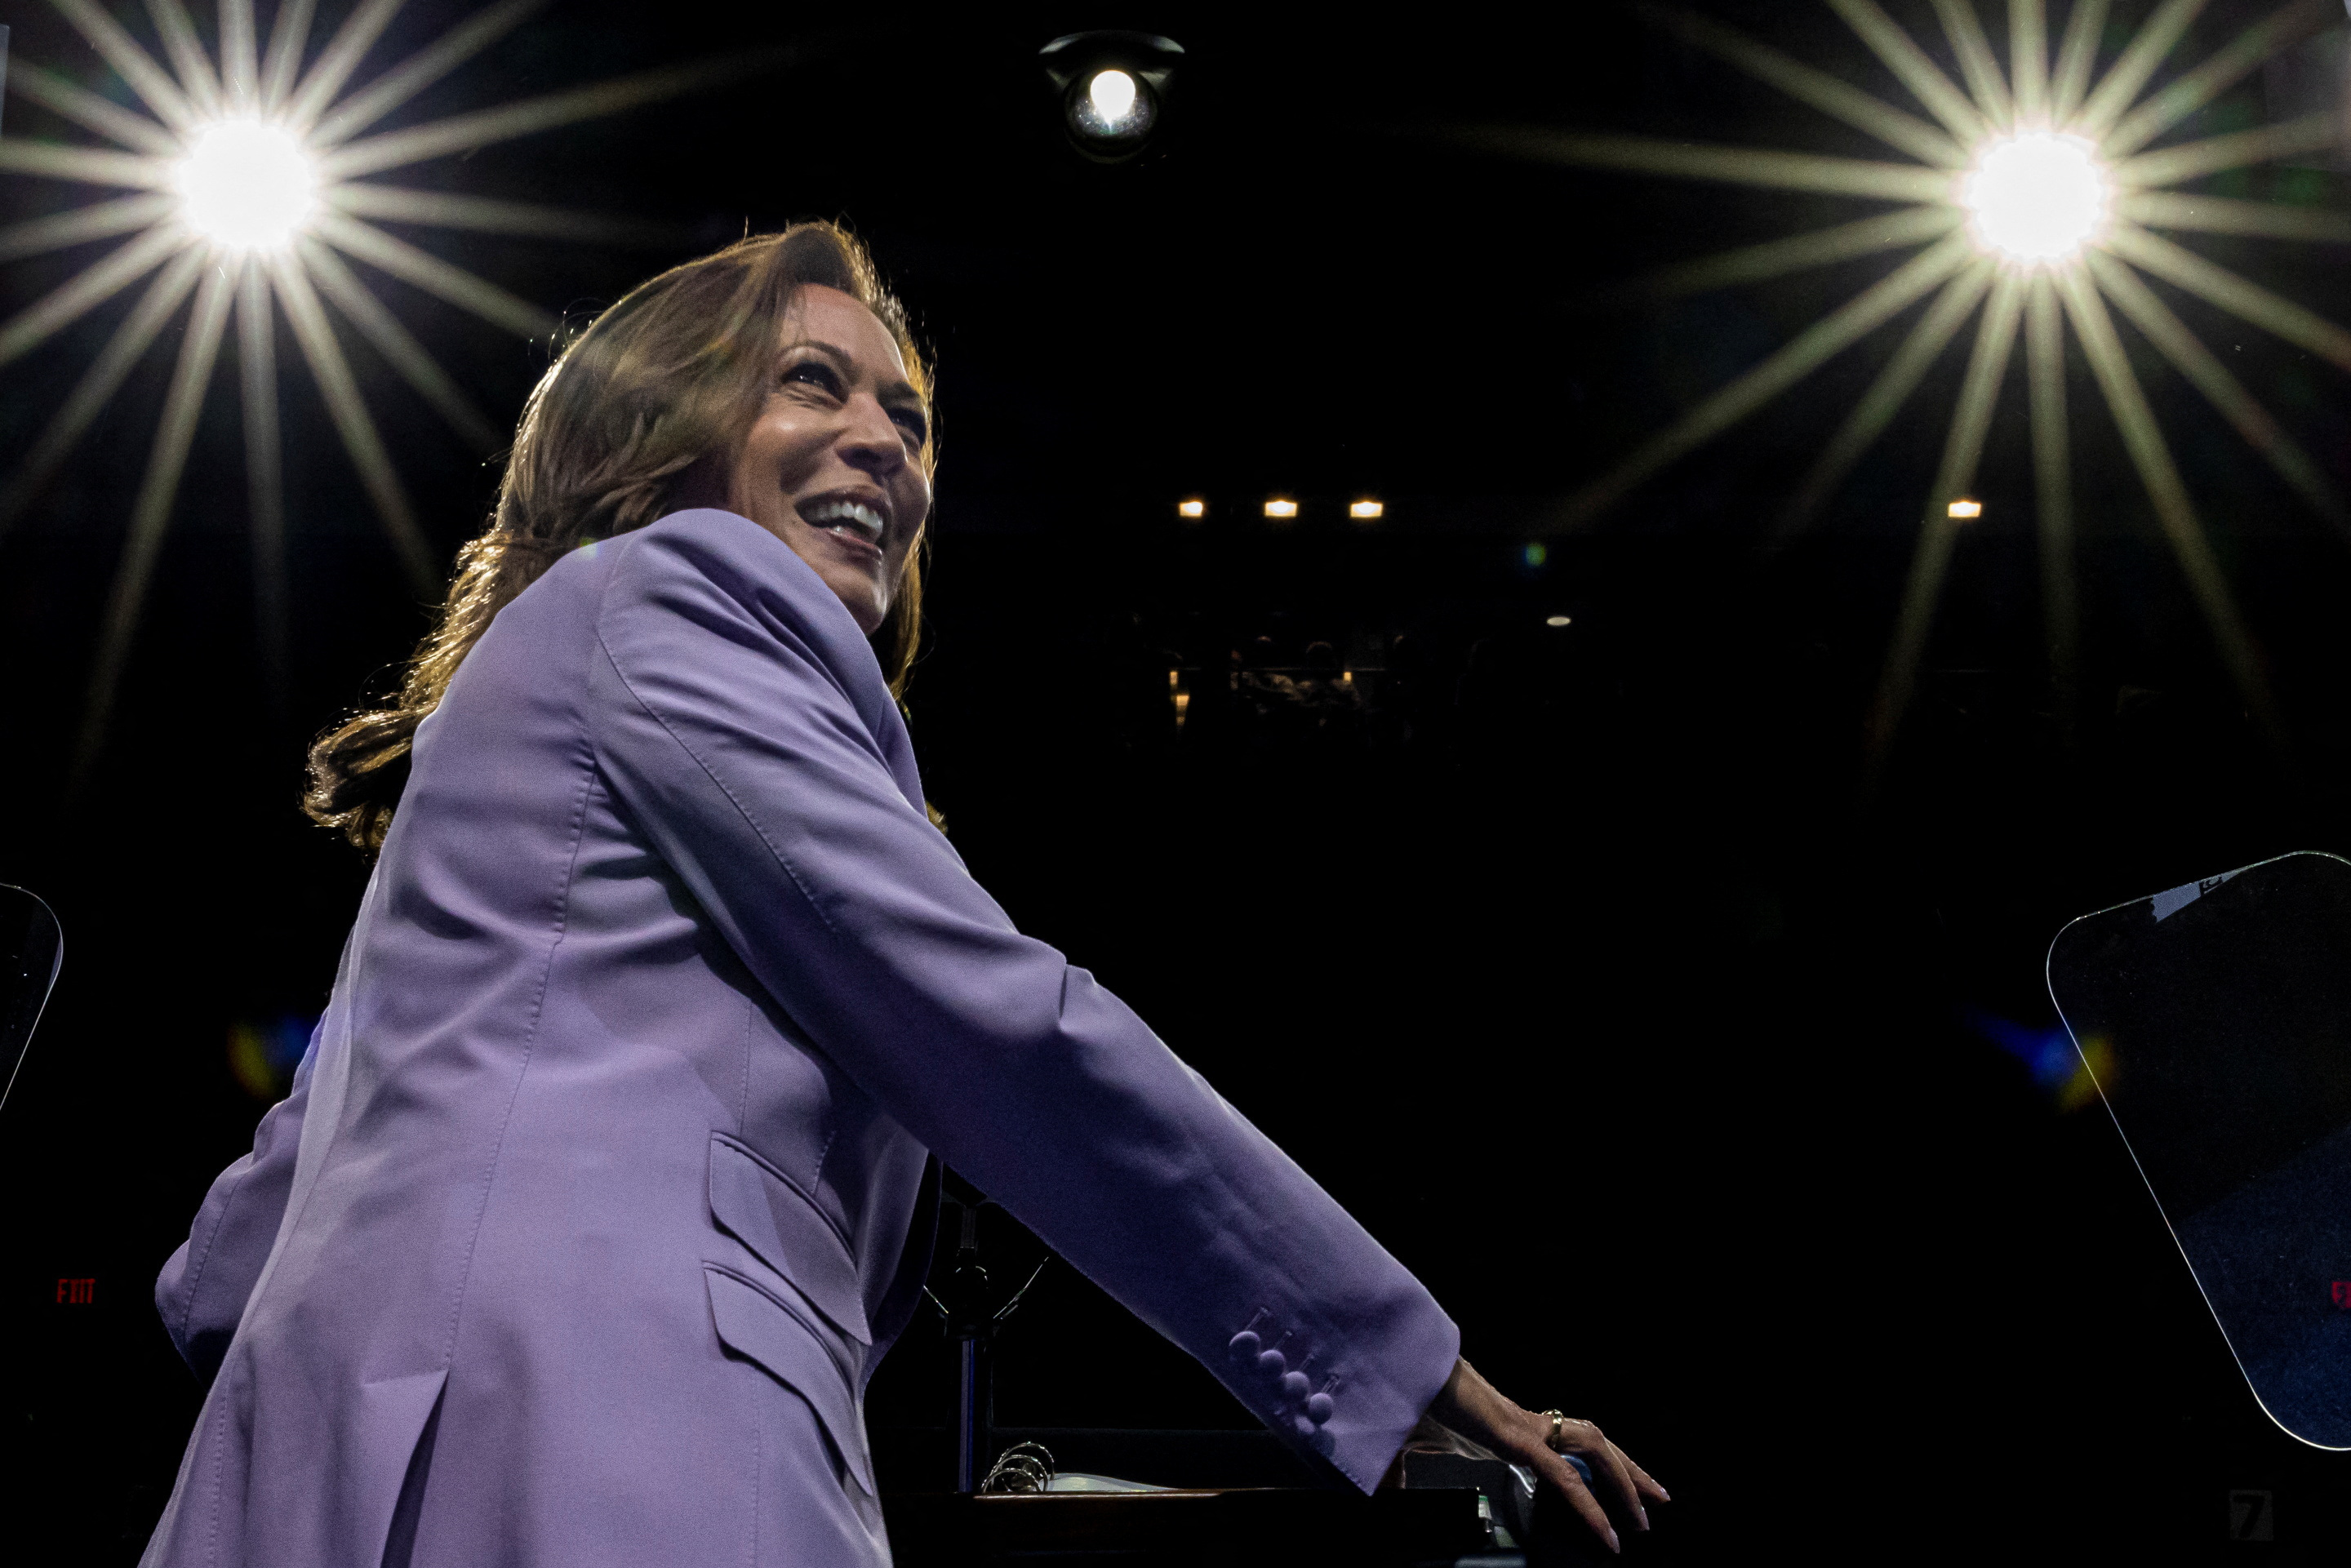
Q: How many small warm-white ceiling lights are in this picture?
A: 4